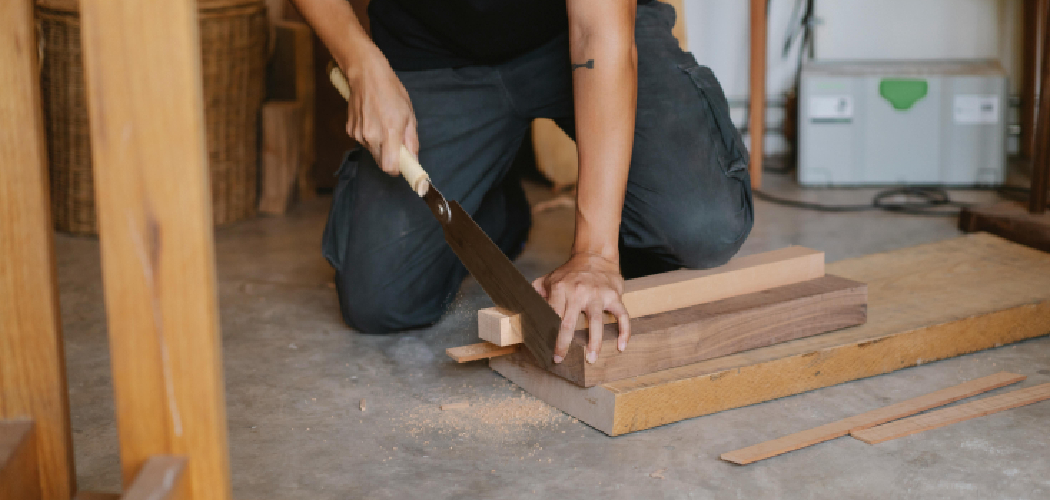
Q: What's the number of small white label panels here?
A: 2